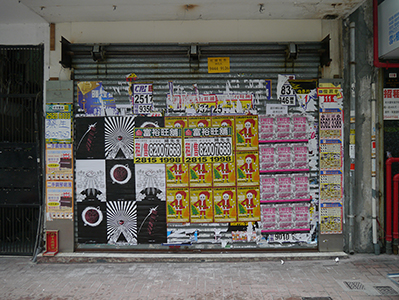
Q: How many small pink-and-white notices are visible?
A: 12